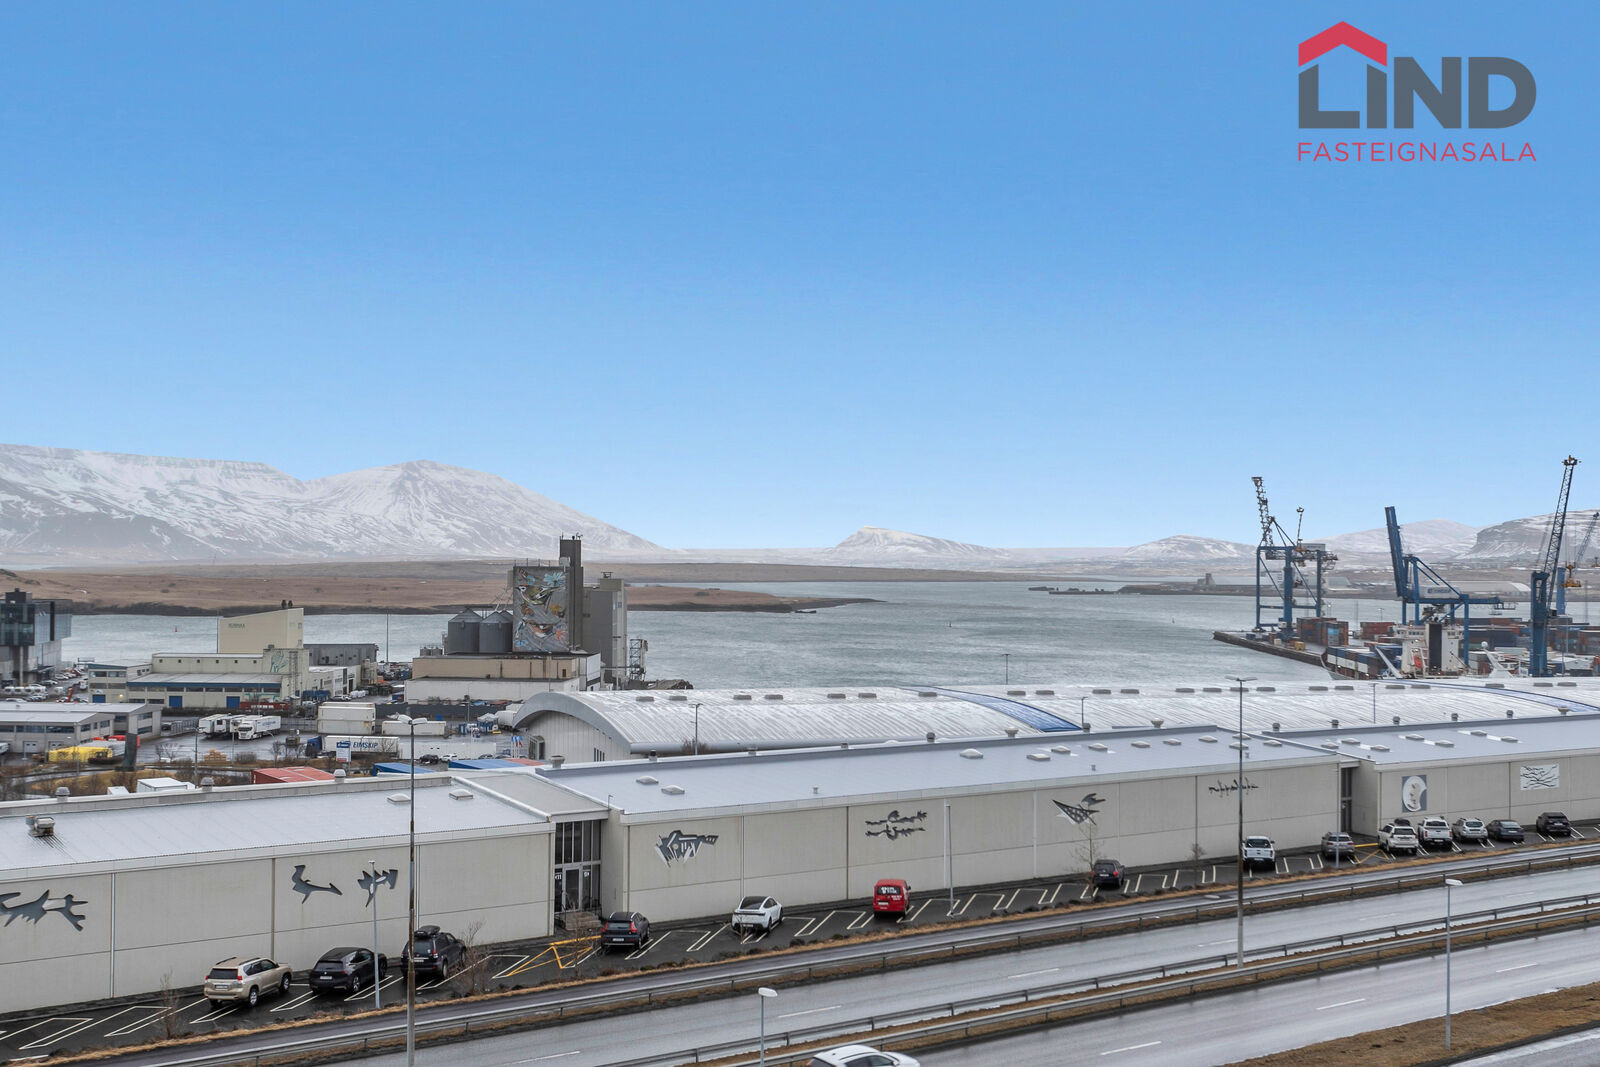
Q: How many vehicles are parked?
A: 14